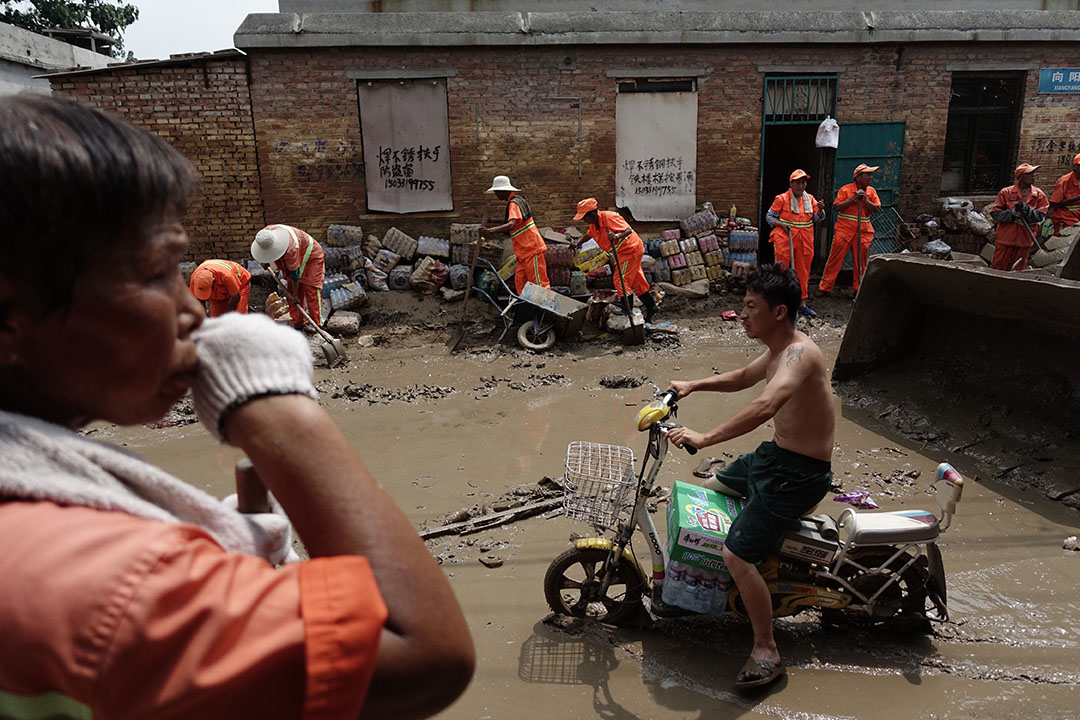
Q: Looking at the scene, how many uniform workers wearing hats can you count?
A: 8